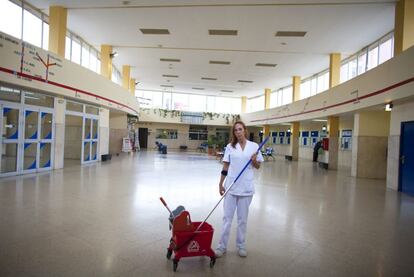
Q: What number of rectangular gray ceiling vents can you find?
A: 12